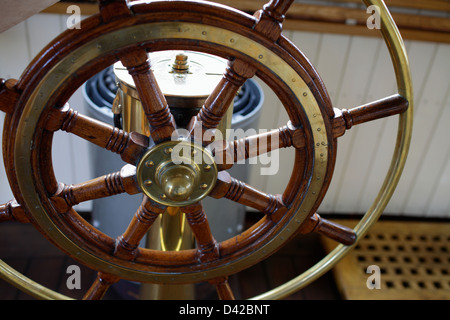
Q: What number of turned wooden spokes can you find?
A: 8